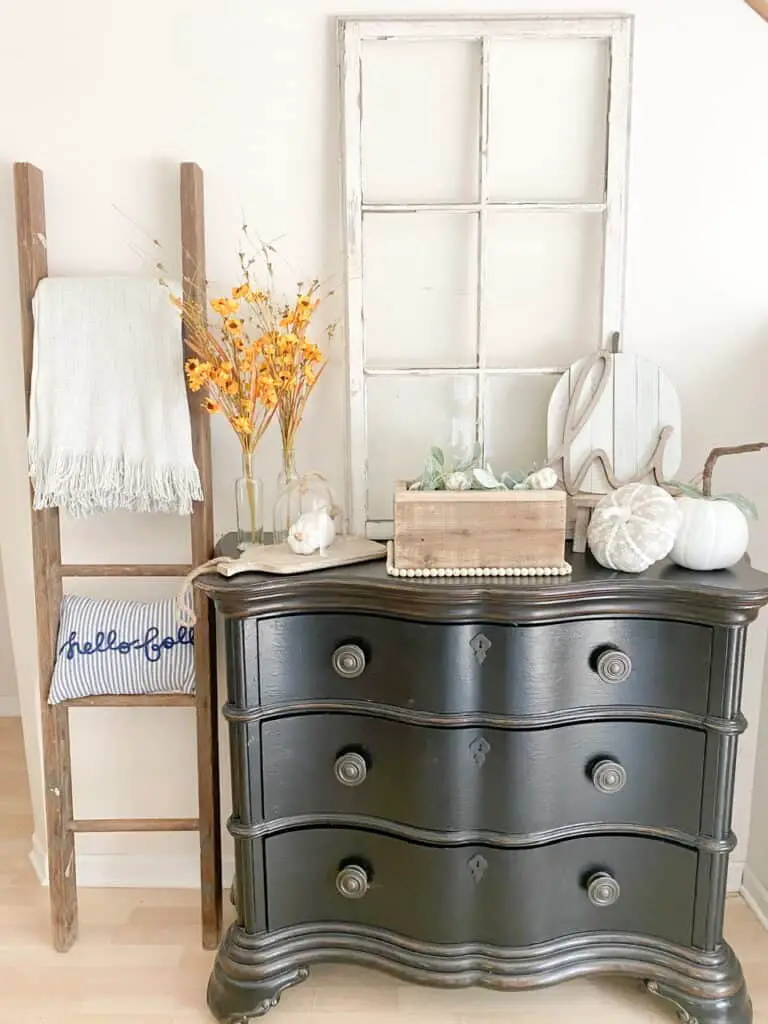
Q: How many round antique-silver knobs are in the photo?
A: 6